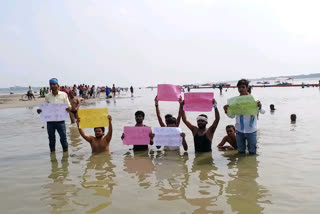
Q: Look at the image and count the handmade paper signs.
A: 7